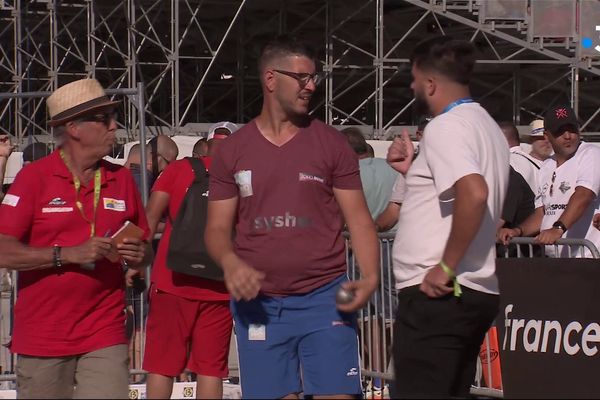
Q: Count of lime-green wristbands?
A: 1